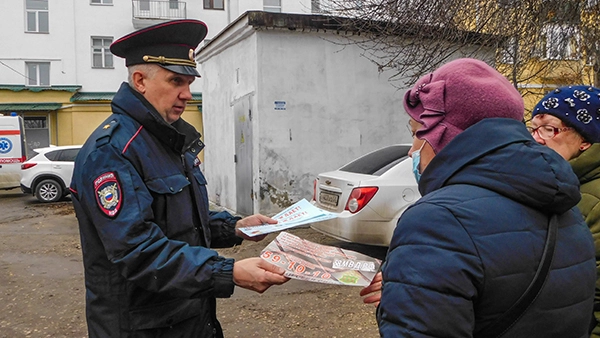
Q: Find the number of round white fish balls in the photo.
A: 0